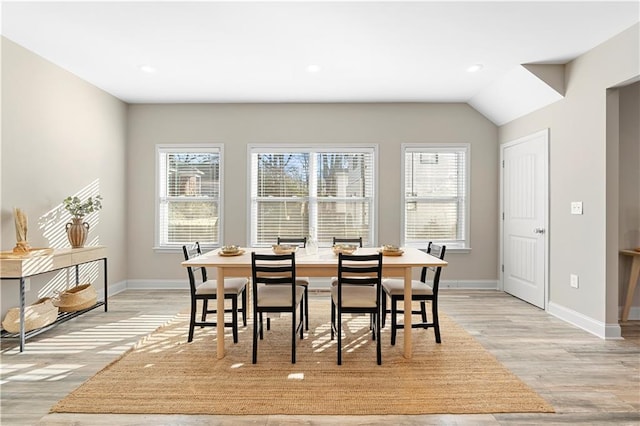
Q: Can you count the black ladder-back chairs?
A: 6